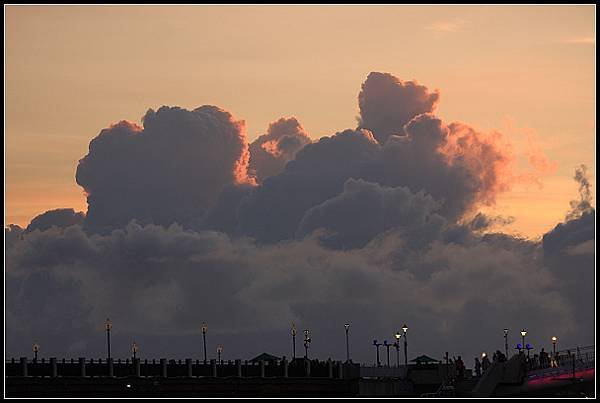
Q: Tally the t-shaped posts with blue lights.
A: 4